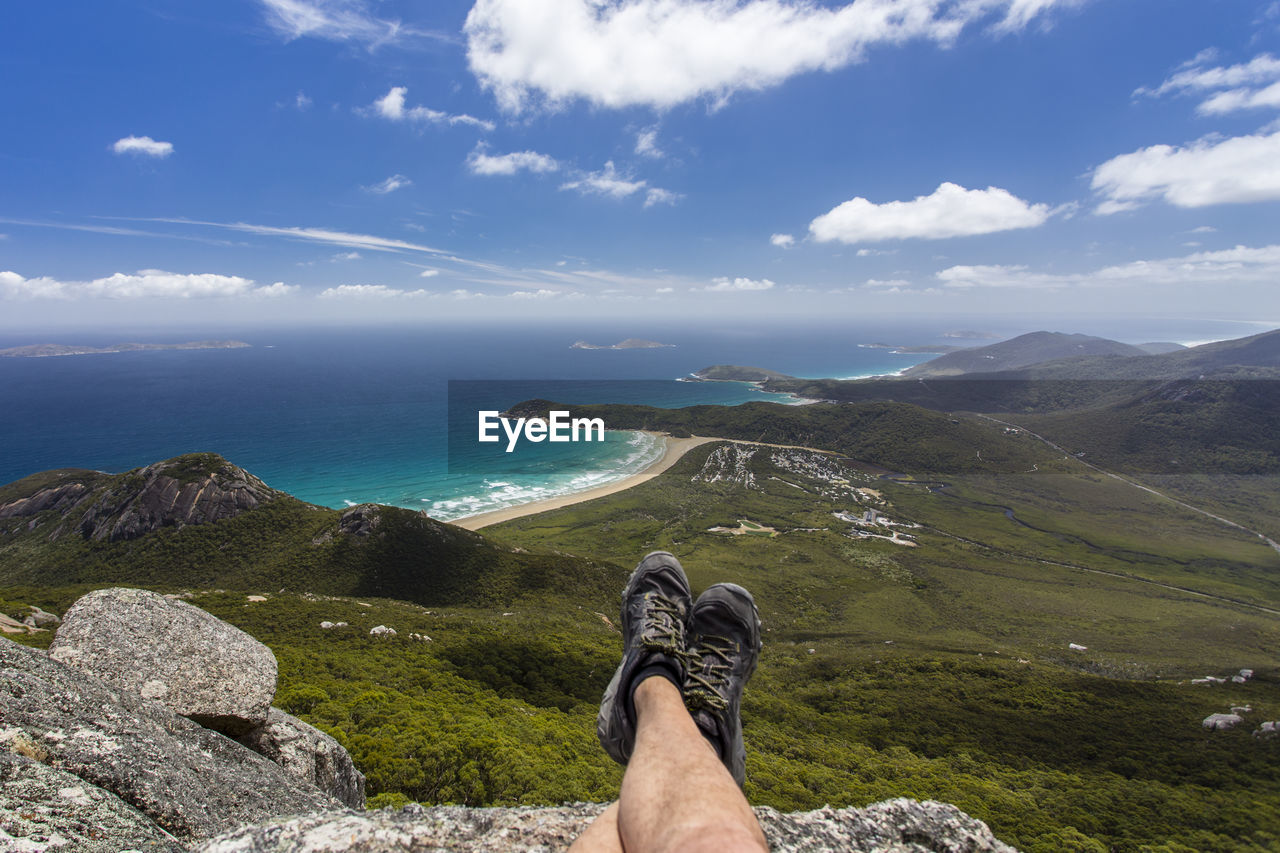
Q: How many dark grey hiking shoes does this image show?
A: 2